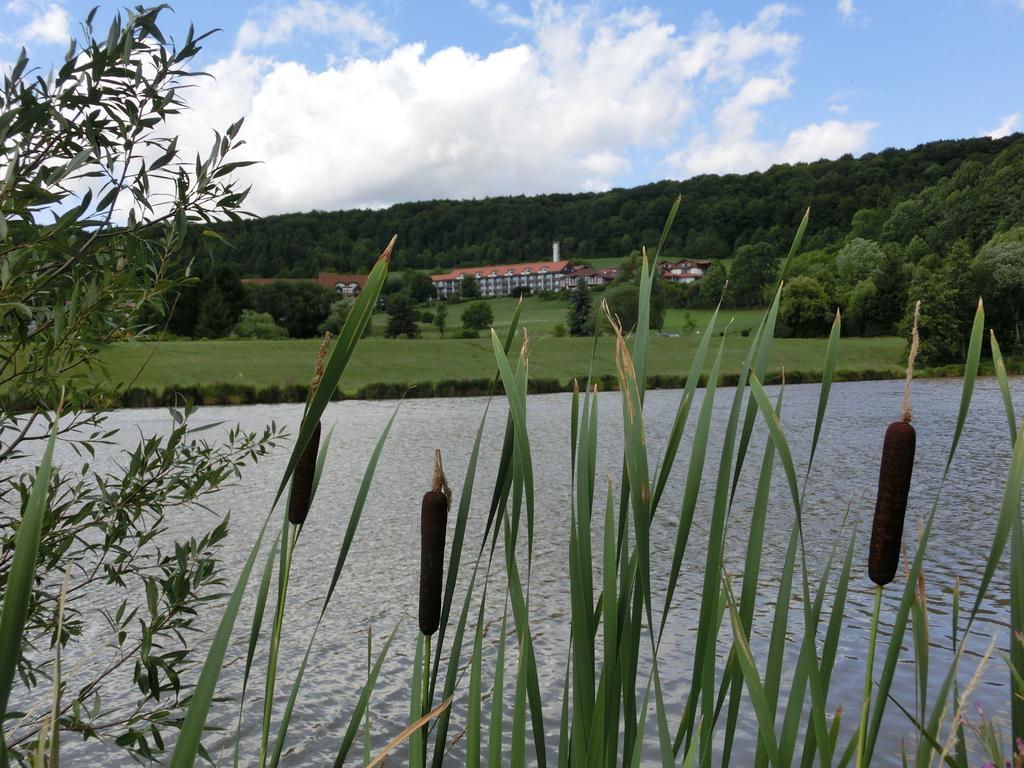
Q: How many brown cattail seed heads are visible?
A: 3